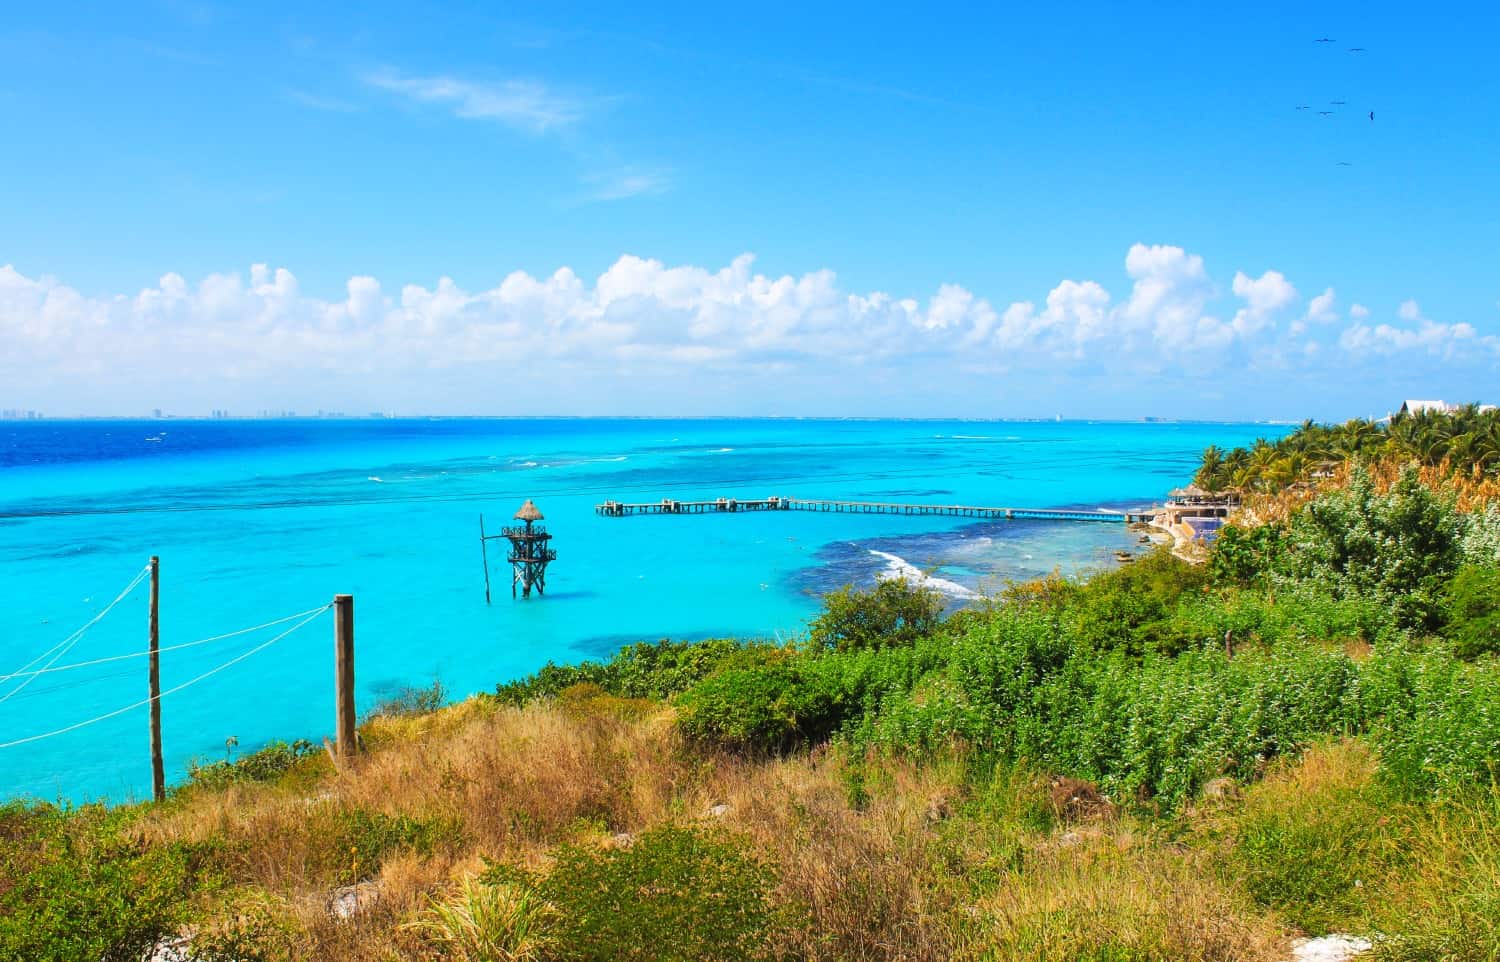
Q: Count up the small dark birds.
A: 7